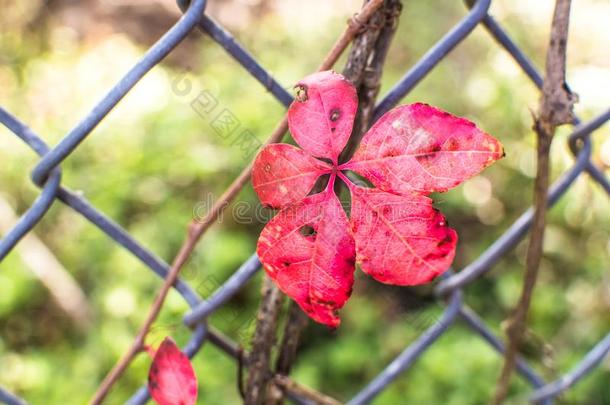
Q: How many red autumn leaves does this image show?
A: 6